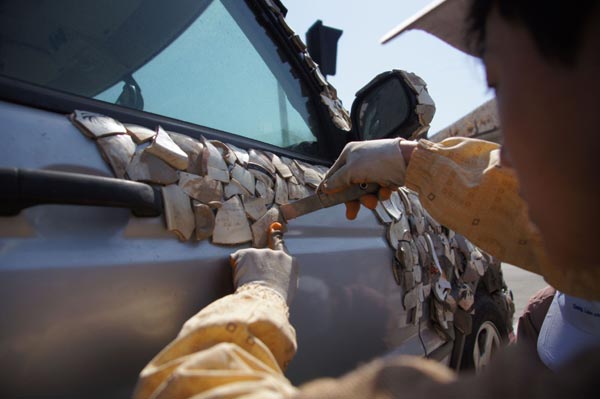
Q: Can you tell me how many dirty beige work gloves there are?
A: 2